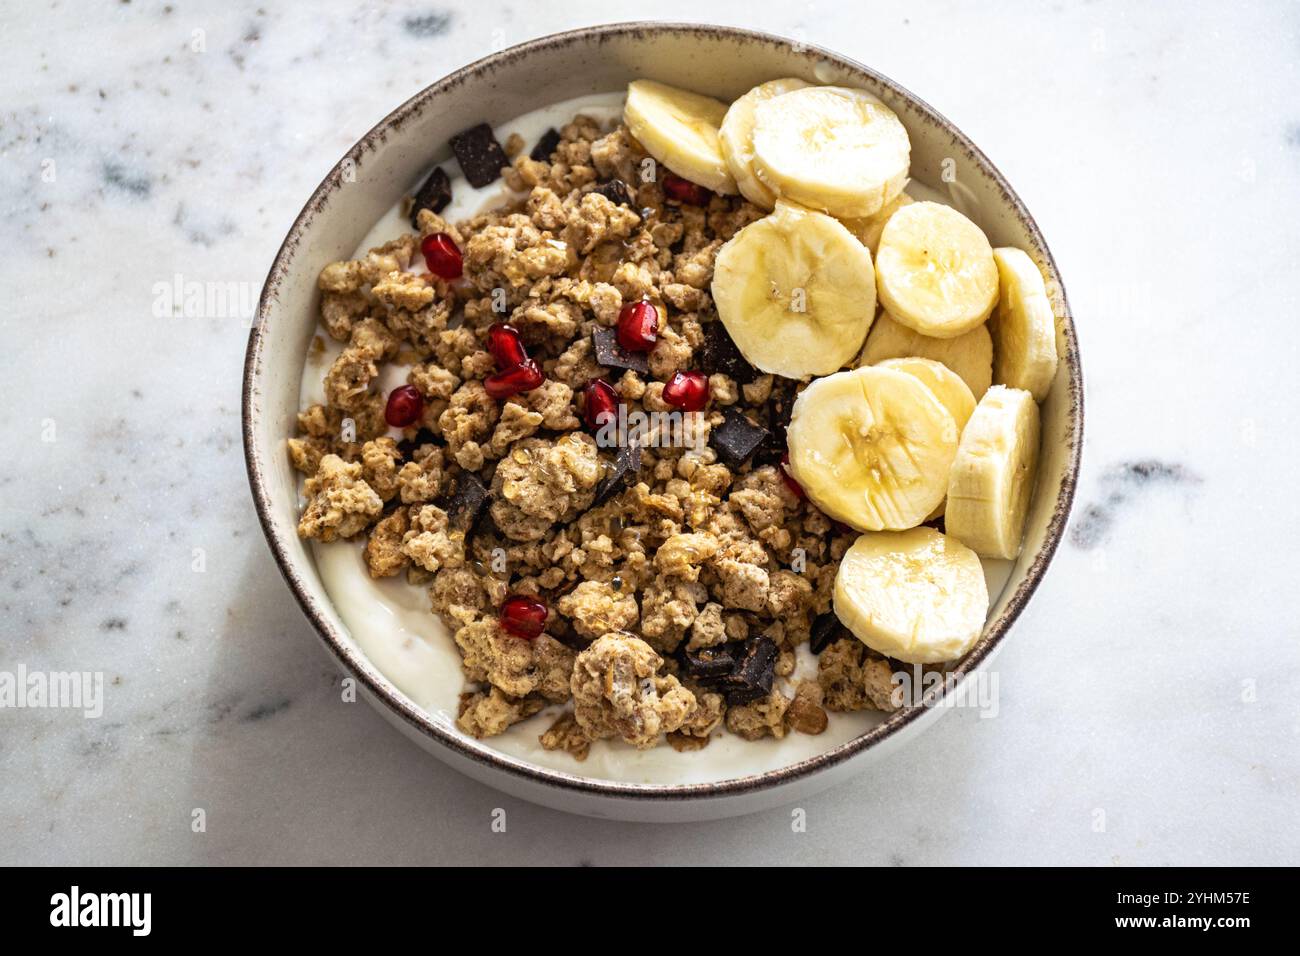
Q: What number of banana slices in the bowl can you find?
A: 12